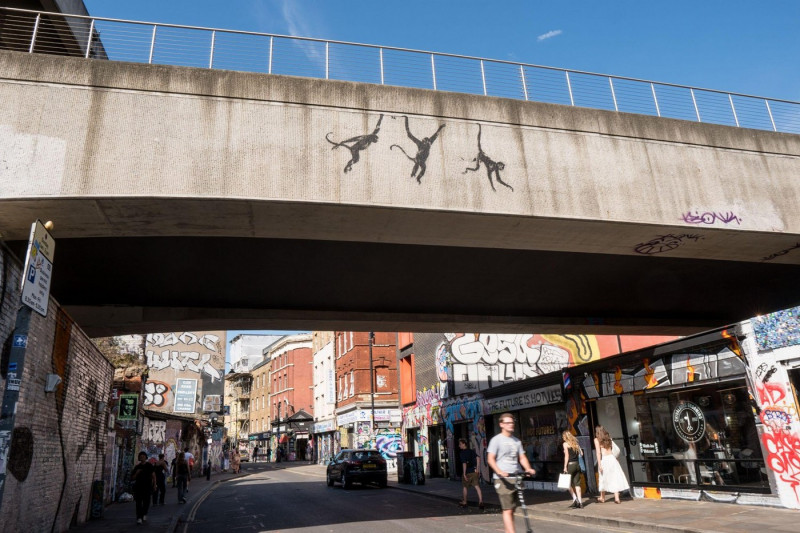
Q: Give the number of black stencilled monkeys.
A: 3